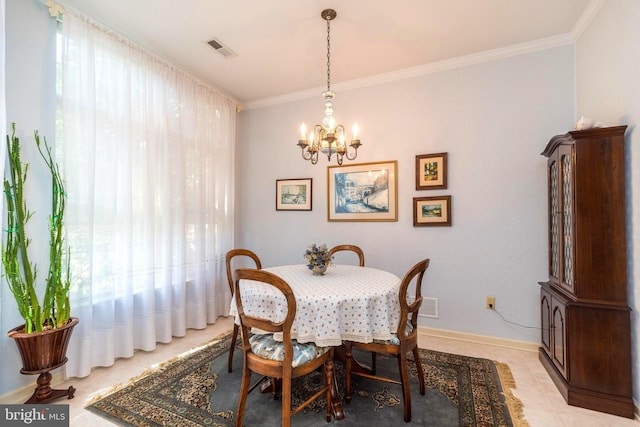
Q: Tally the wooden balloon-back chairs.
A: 4